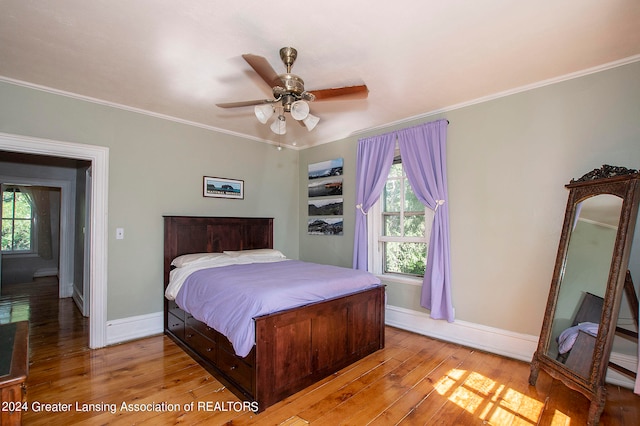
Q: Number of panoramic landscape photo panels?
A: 4